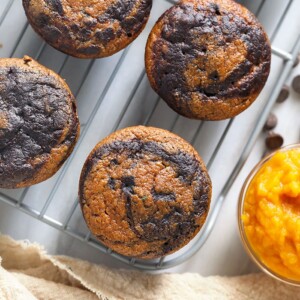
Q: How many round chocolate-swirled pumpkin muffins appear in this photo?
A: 4